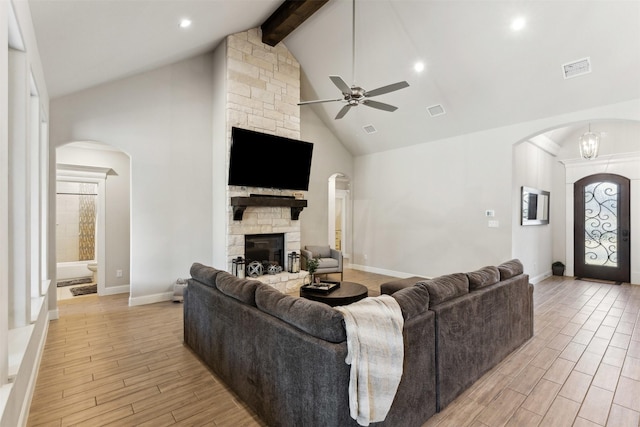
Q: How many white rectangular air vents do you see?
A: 3